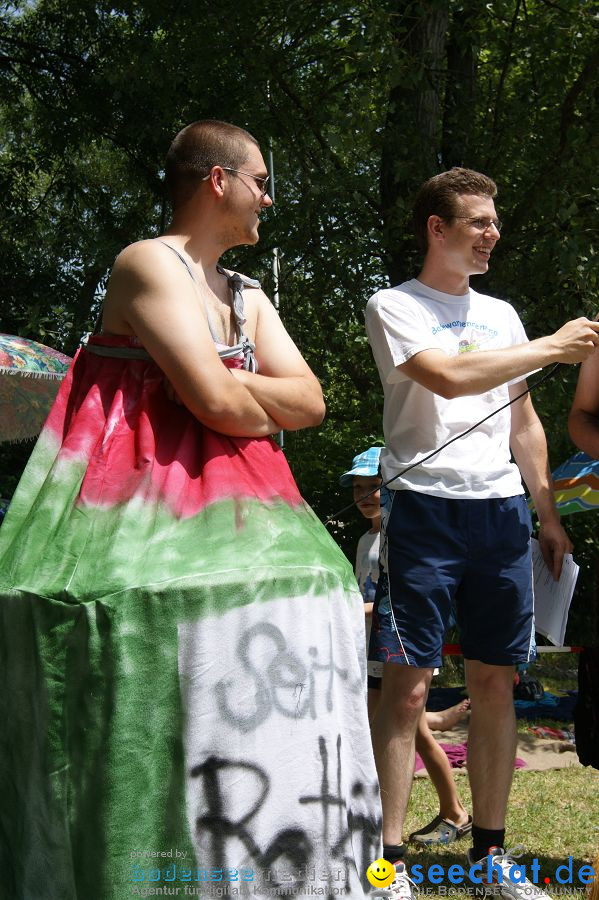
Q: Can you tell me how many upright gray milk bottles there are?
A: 0